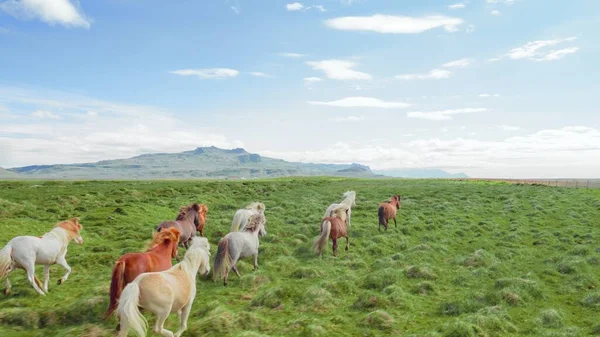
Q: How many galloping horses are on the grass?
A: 10